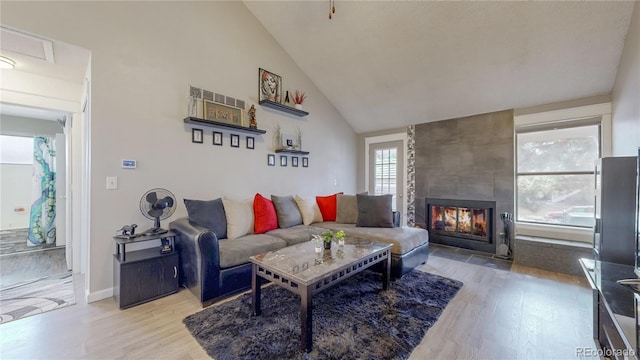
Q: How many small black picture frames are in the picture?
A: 8